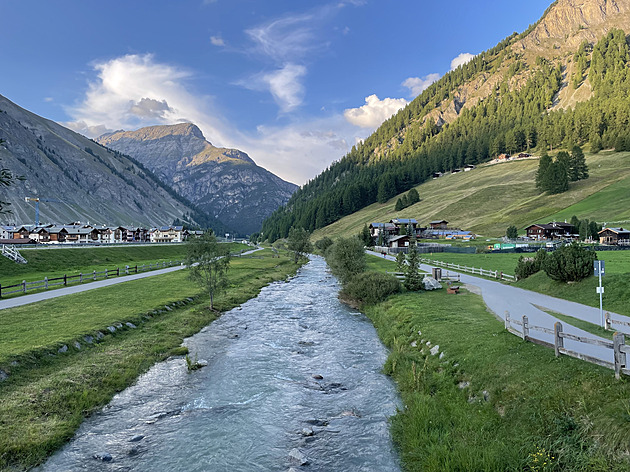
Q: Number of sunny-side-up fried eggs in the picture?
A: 0